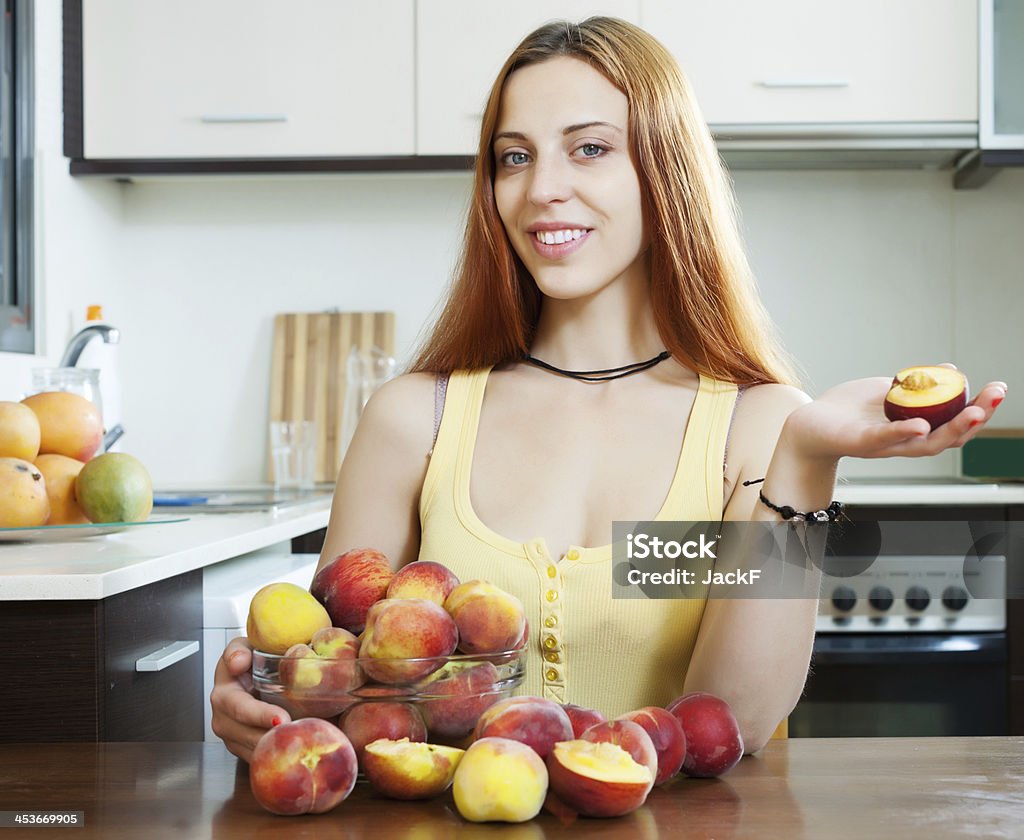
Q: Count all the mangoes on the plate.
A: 5